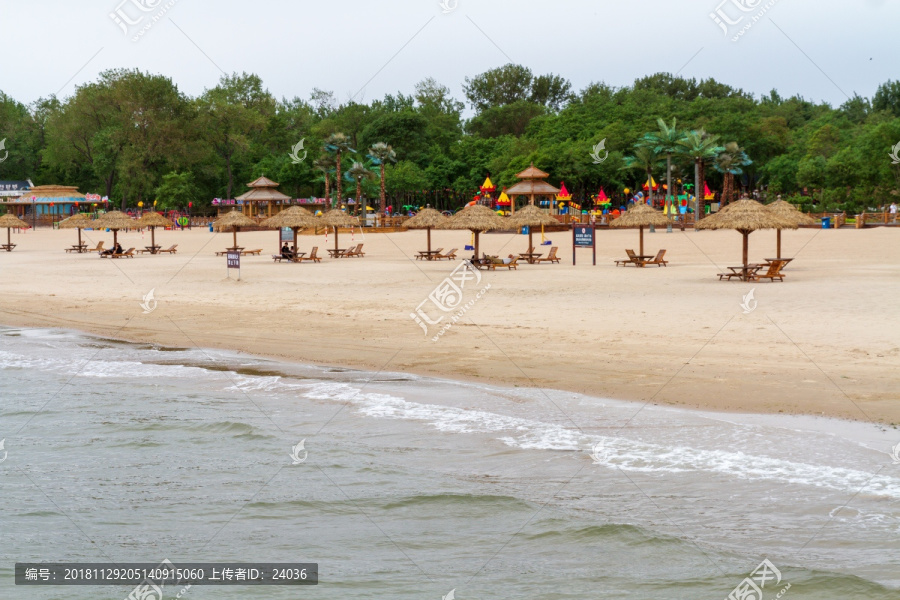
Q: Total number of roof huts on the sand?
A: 13